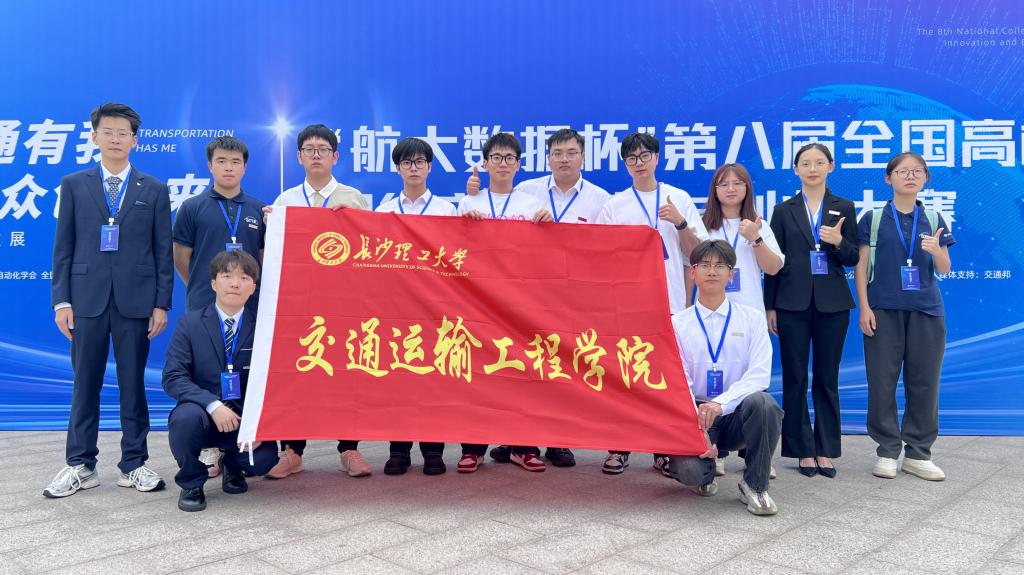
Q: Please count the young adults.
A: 12